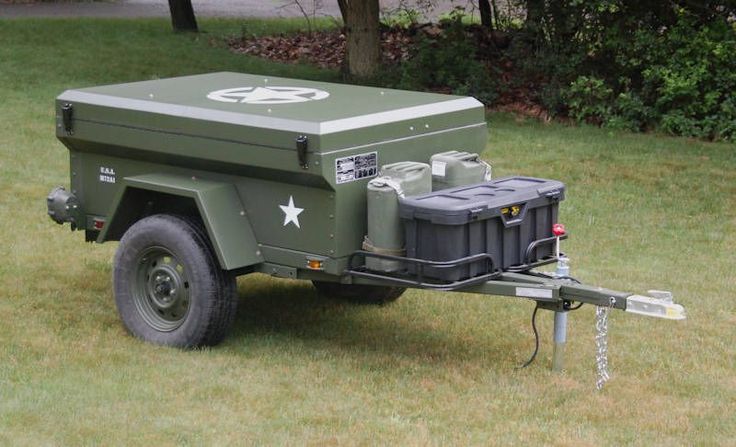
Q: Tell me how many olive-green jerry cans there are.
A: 2